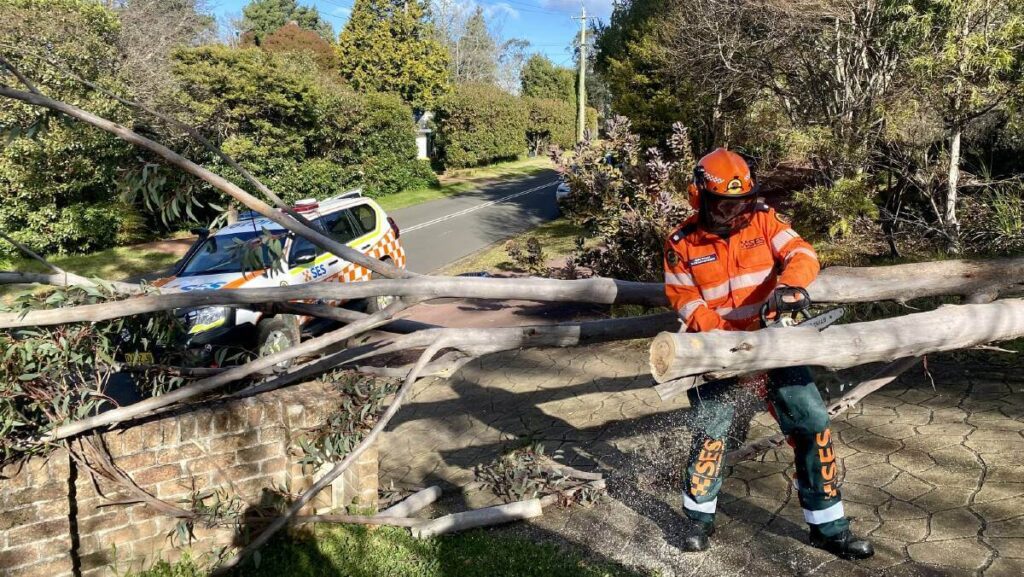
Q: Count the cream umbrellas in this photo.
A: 0